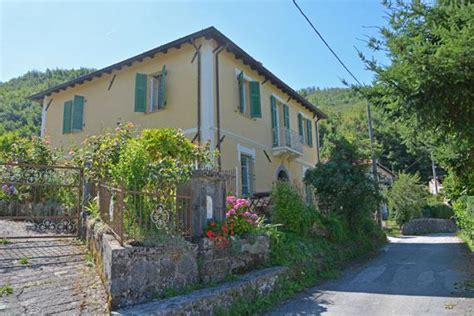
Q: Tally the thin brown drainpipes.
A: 3